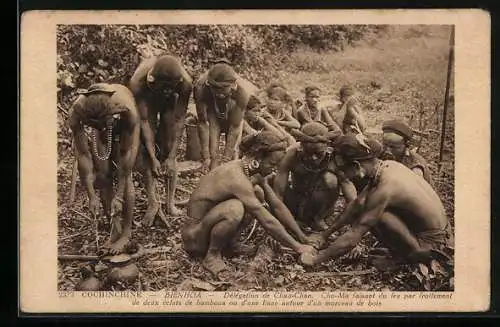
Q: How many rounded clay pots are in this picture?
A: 2